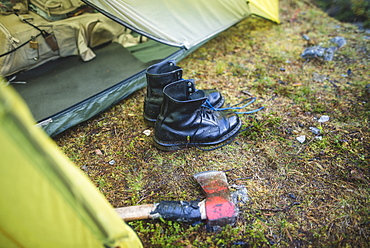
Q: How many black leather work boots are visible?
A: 2